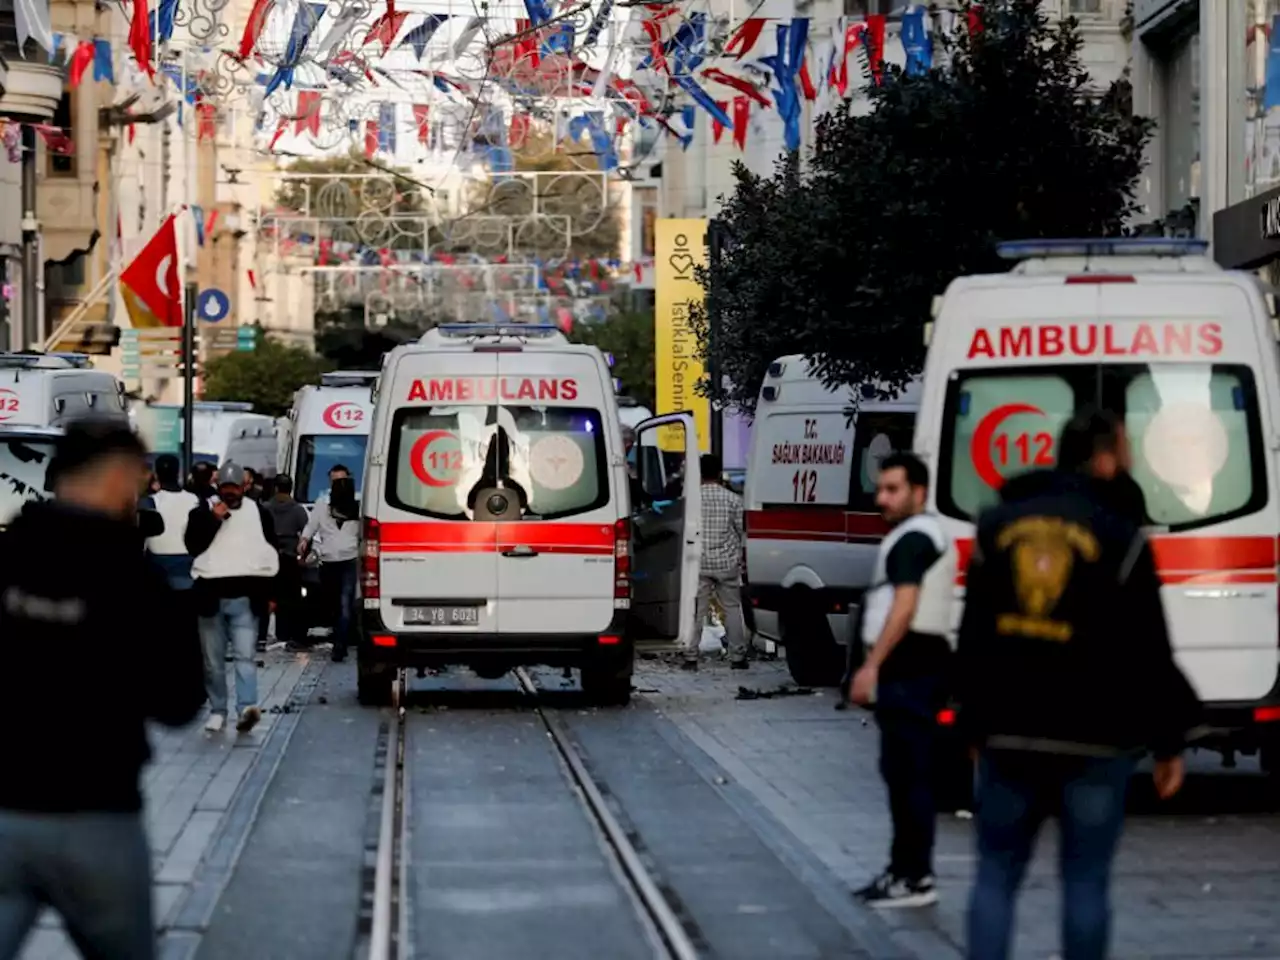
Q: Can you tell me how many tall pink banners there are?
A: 0